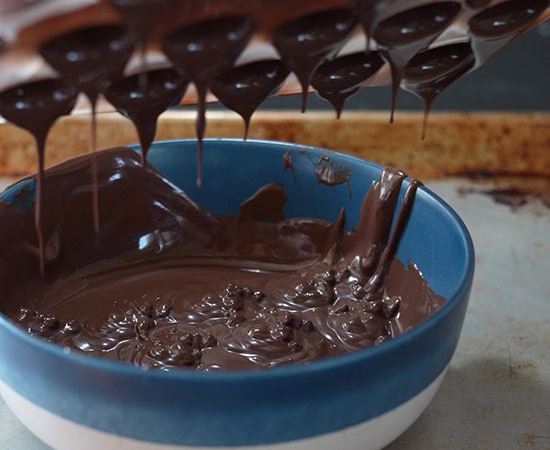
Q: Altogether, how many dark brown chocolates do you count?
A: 10